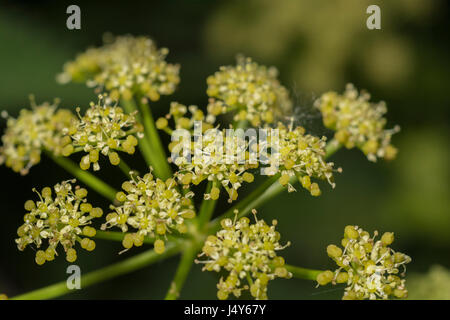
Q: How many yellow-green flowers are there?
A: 11